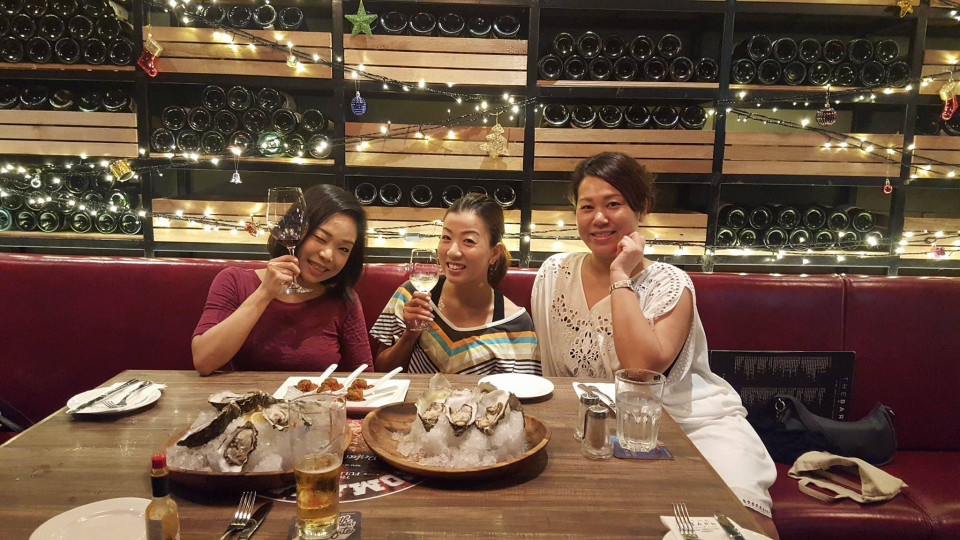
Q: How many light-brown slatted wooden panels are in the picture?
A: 12